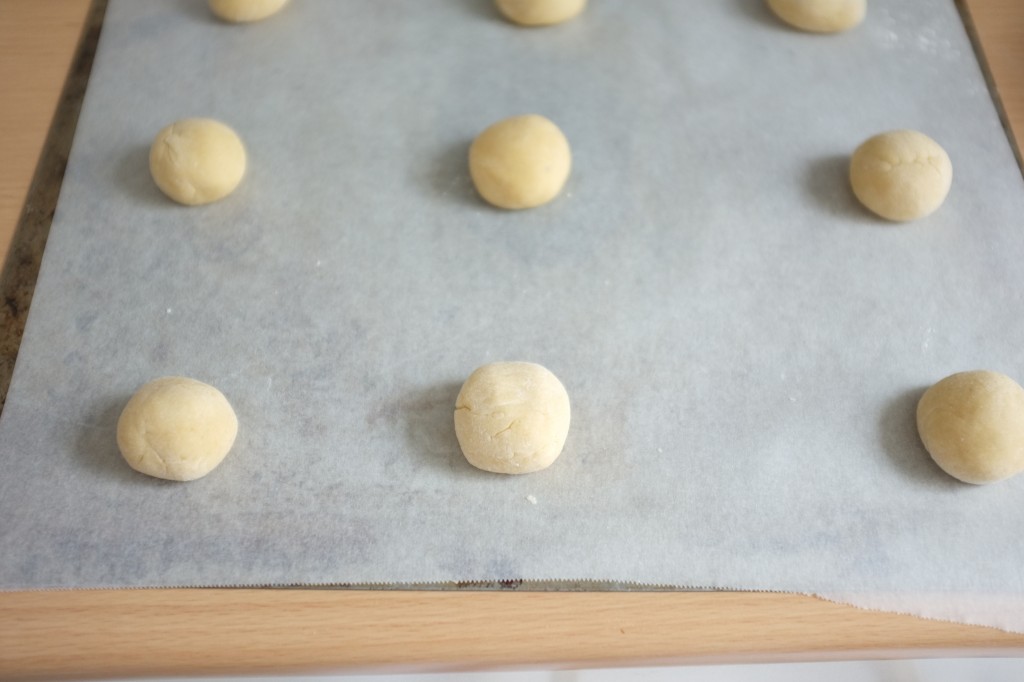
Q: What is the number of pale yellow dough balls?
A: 9